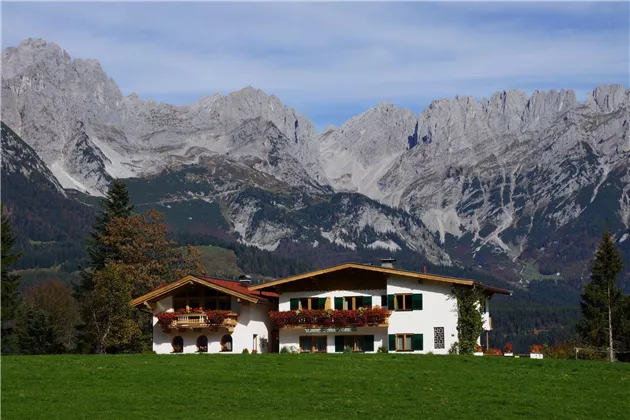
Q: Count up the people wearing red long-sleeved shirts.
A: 0